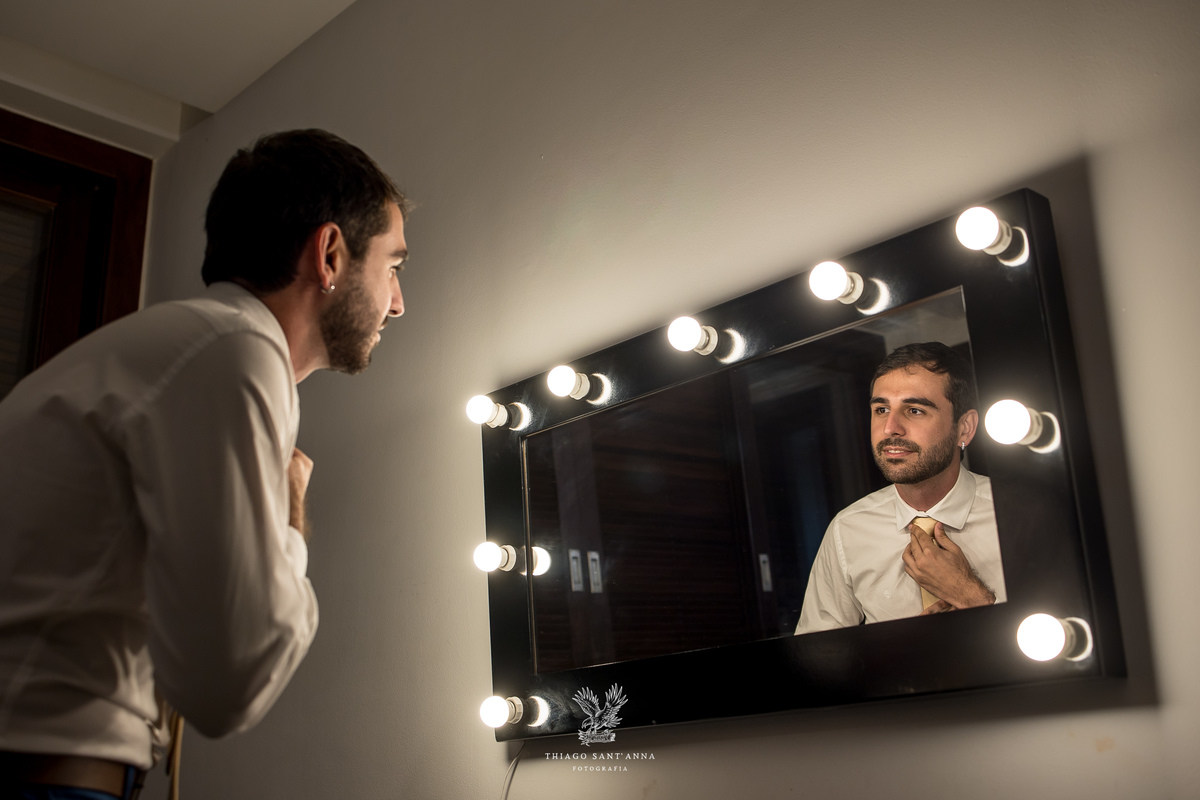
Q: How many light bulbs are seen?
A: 9